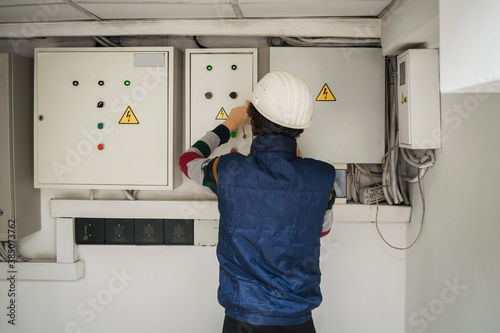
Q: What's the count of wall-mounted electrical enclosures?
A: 5